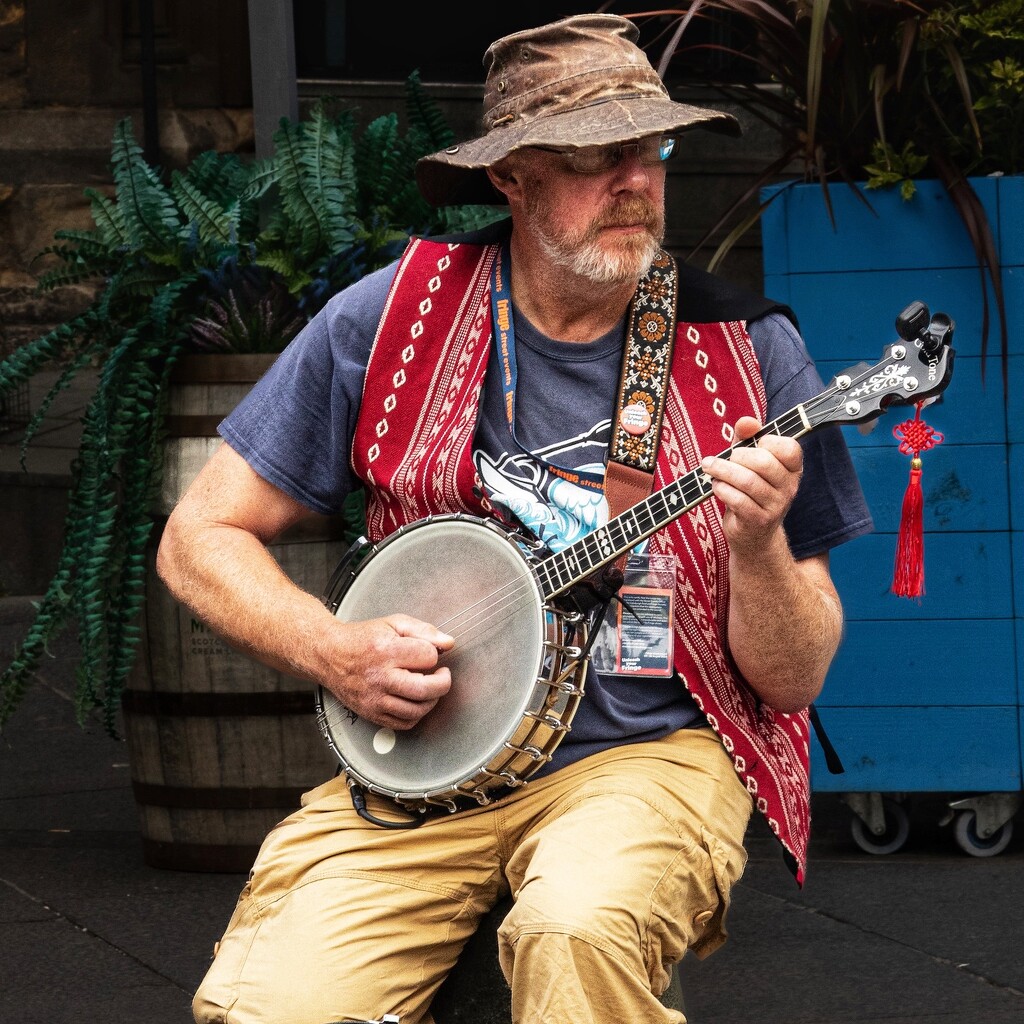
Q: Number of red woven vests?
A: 1